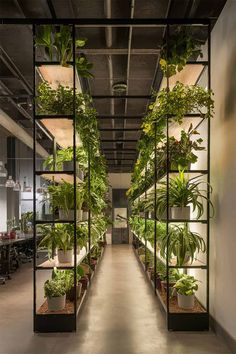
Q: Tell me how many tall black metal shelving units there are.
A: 2